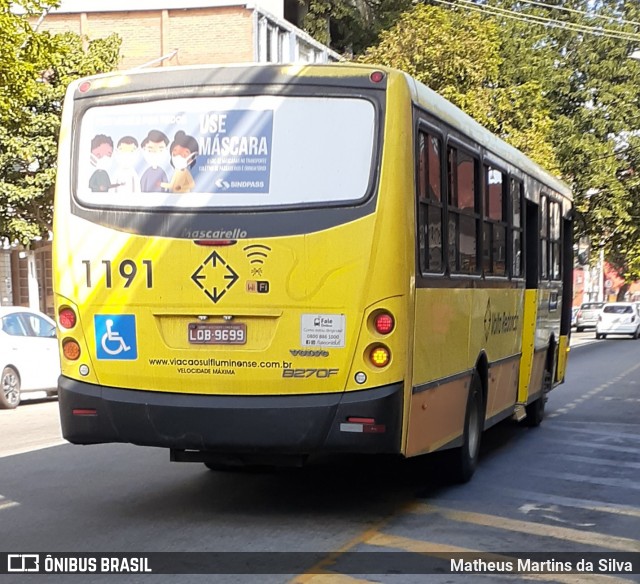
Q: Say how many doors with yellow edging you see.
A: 2